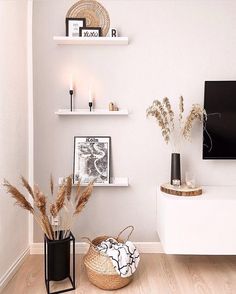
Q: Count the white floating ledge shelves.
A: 3